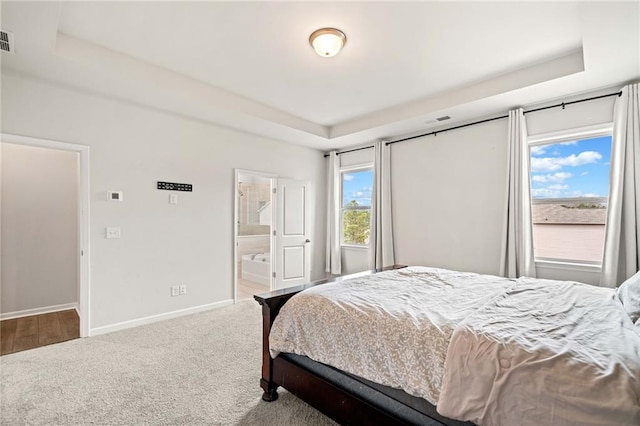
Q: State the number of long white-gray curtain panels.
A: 4